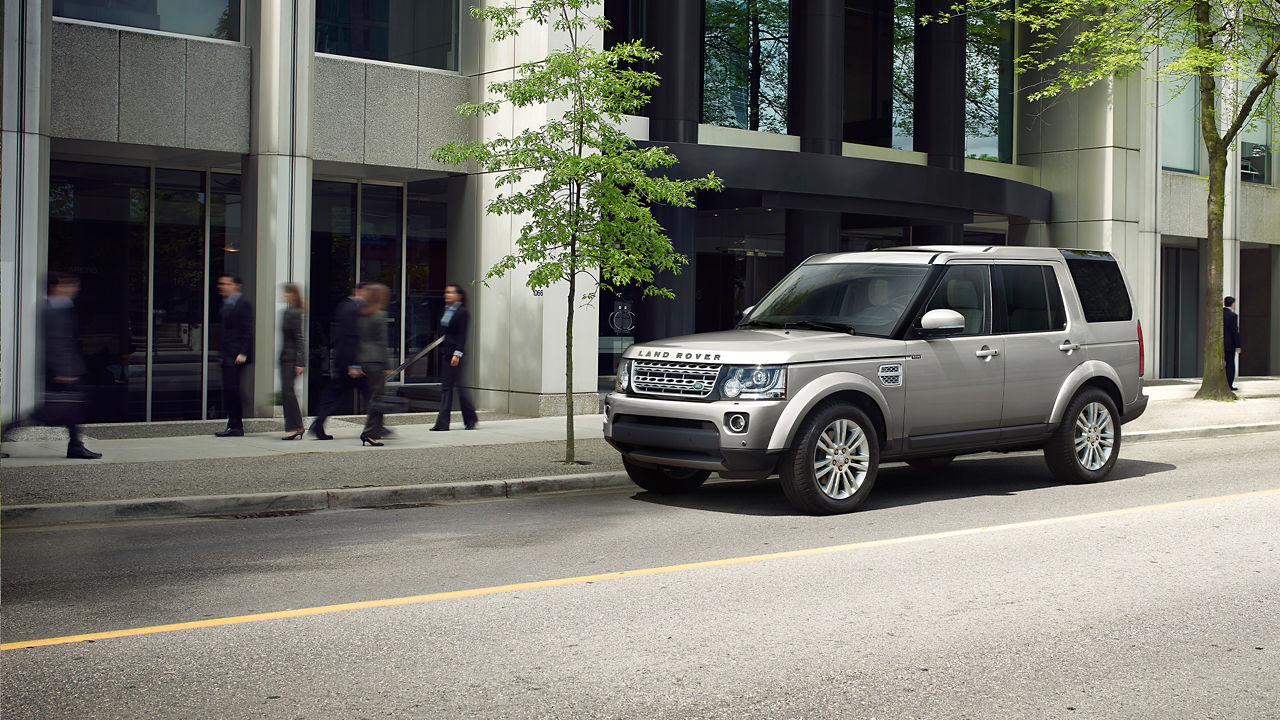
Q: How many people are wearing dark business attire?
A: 7